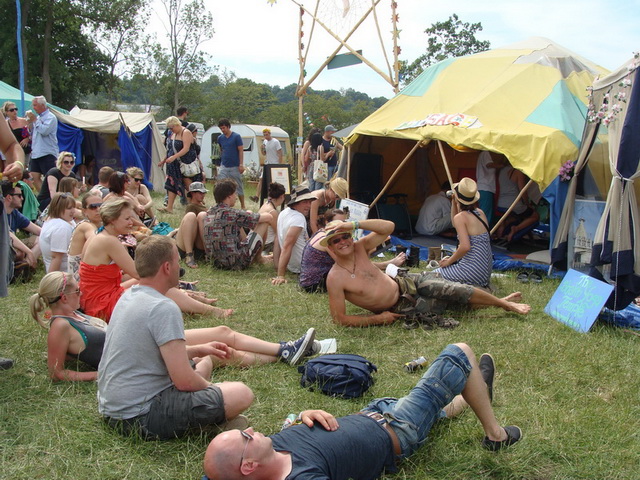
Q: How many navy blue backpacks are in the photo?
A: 1